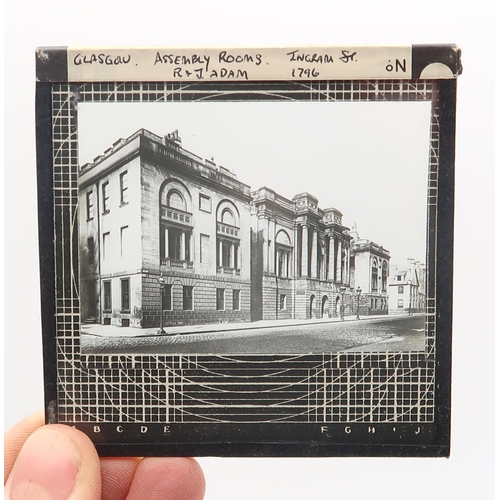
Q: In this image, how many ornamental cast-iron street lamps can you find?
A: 3